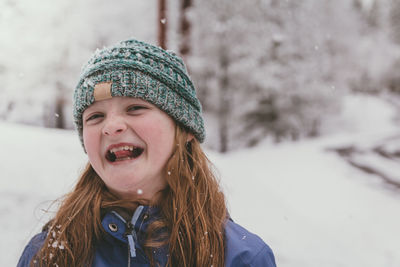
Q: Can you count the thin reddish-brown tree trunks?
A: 2